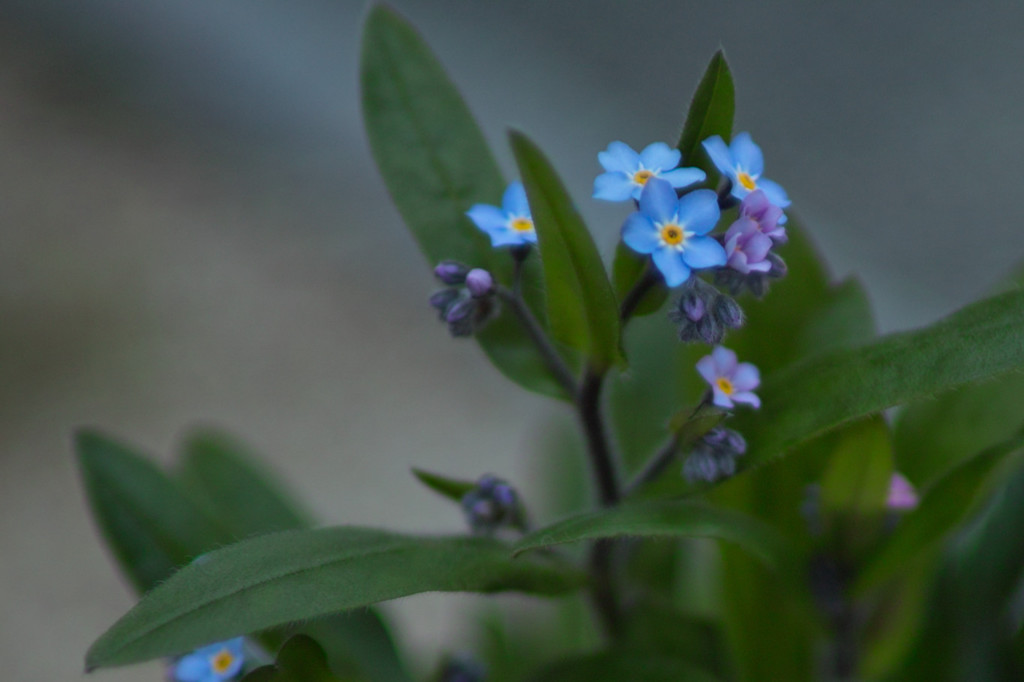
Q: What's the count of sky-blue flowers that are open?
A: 5